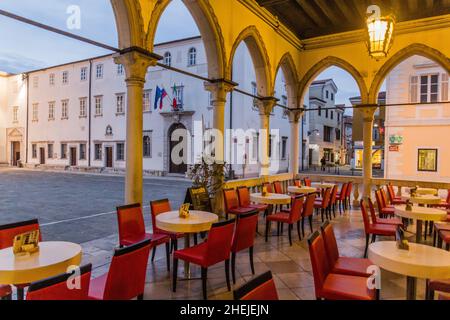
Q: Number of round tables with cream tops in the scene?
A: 9